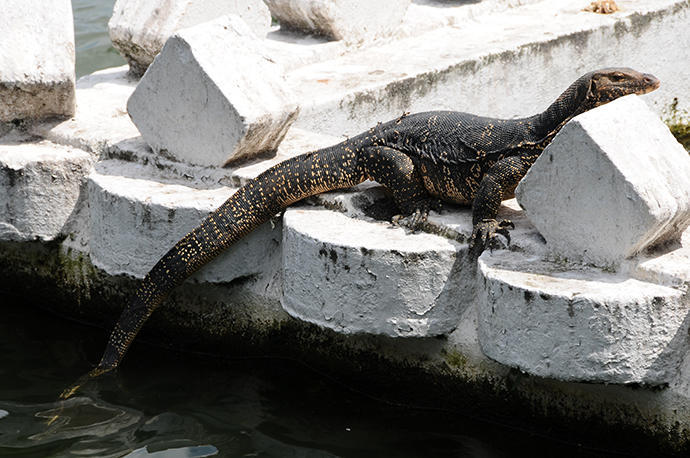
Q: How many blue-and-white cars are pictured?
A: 0